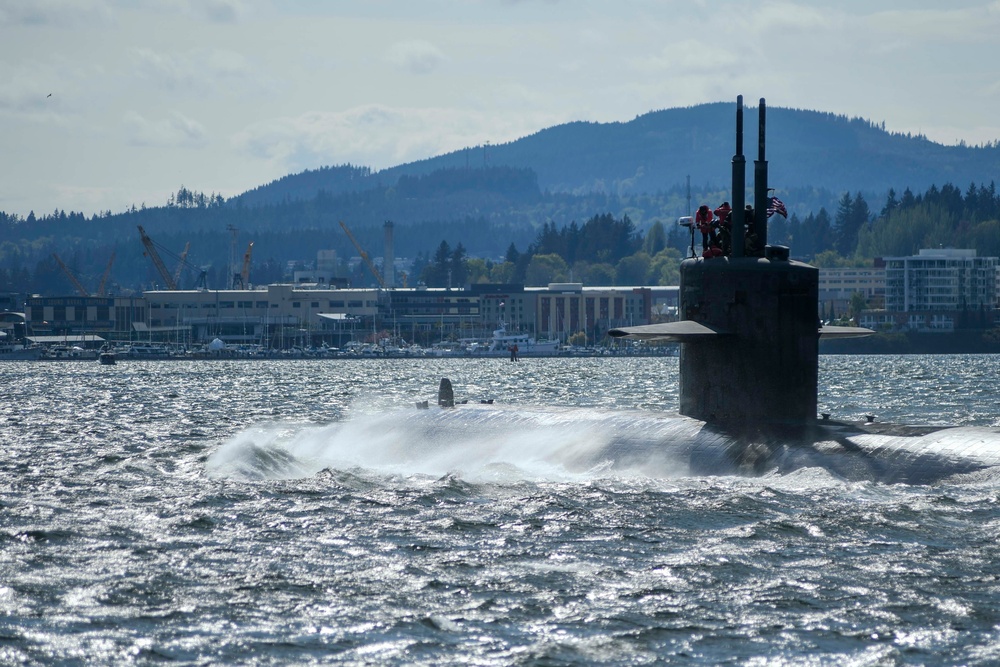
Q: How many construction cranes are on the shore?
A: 6